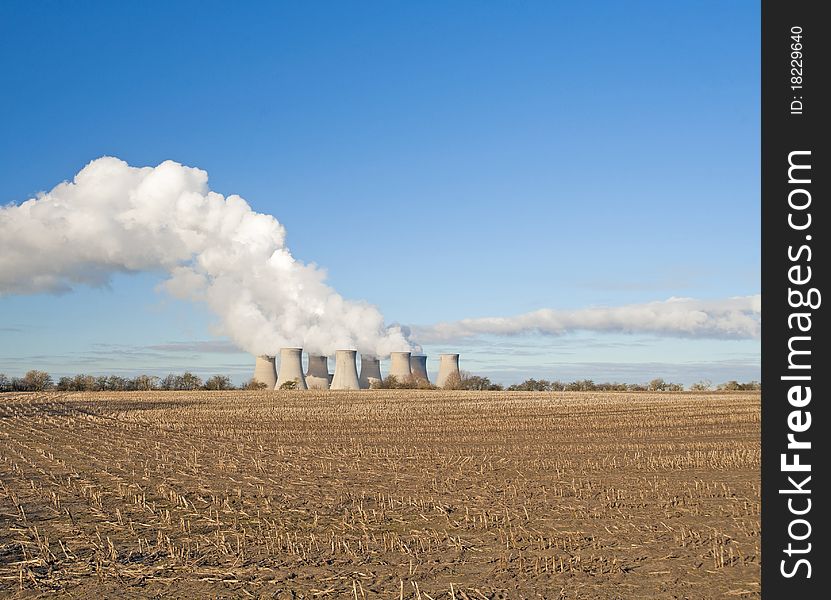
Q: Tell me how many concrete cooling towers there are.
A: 8